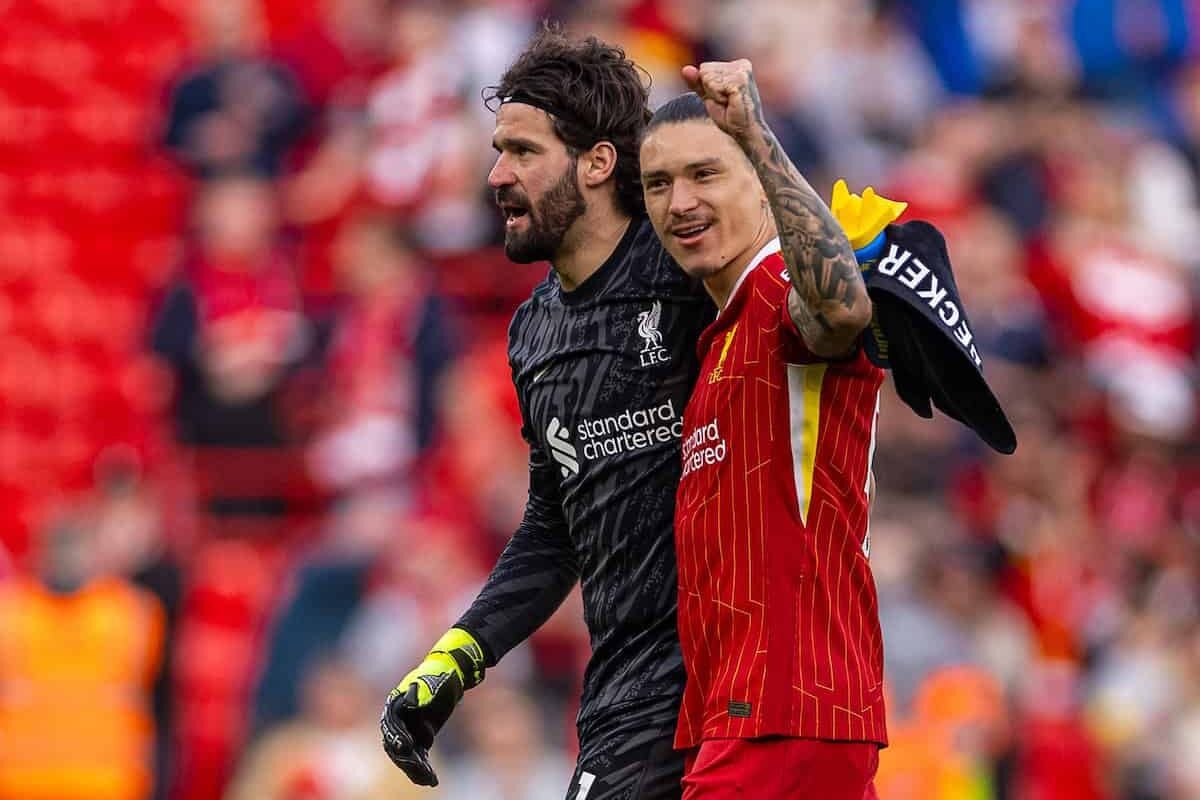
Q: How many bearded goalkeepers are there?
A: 1